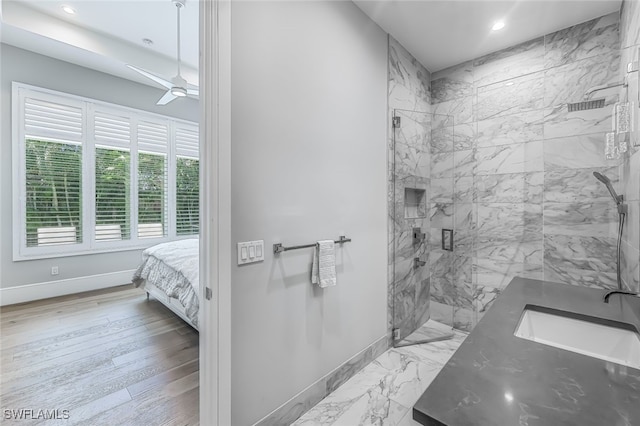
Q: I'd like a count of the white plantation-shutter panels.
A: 4